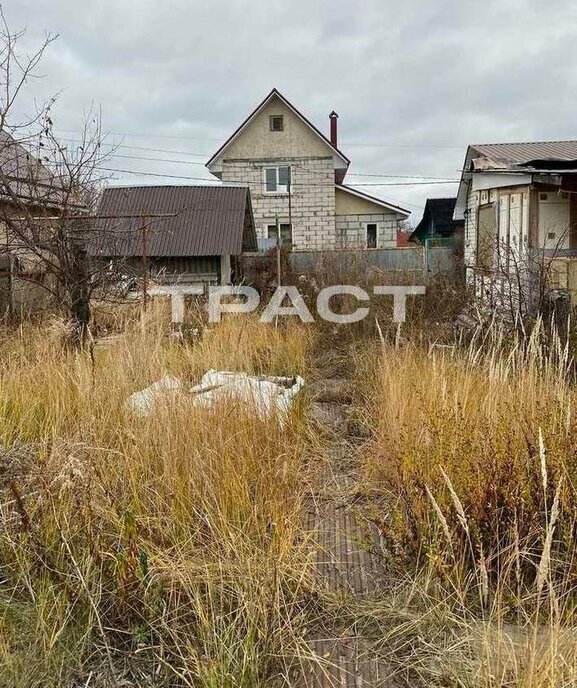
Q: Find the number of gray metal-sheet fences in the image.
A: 1